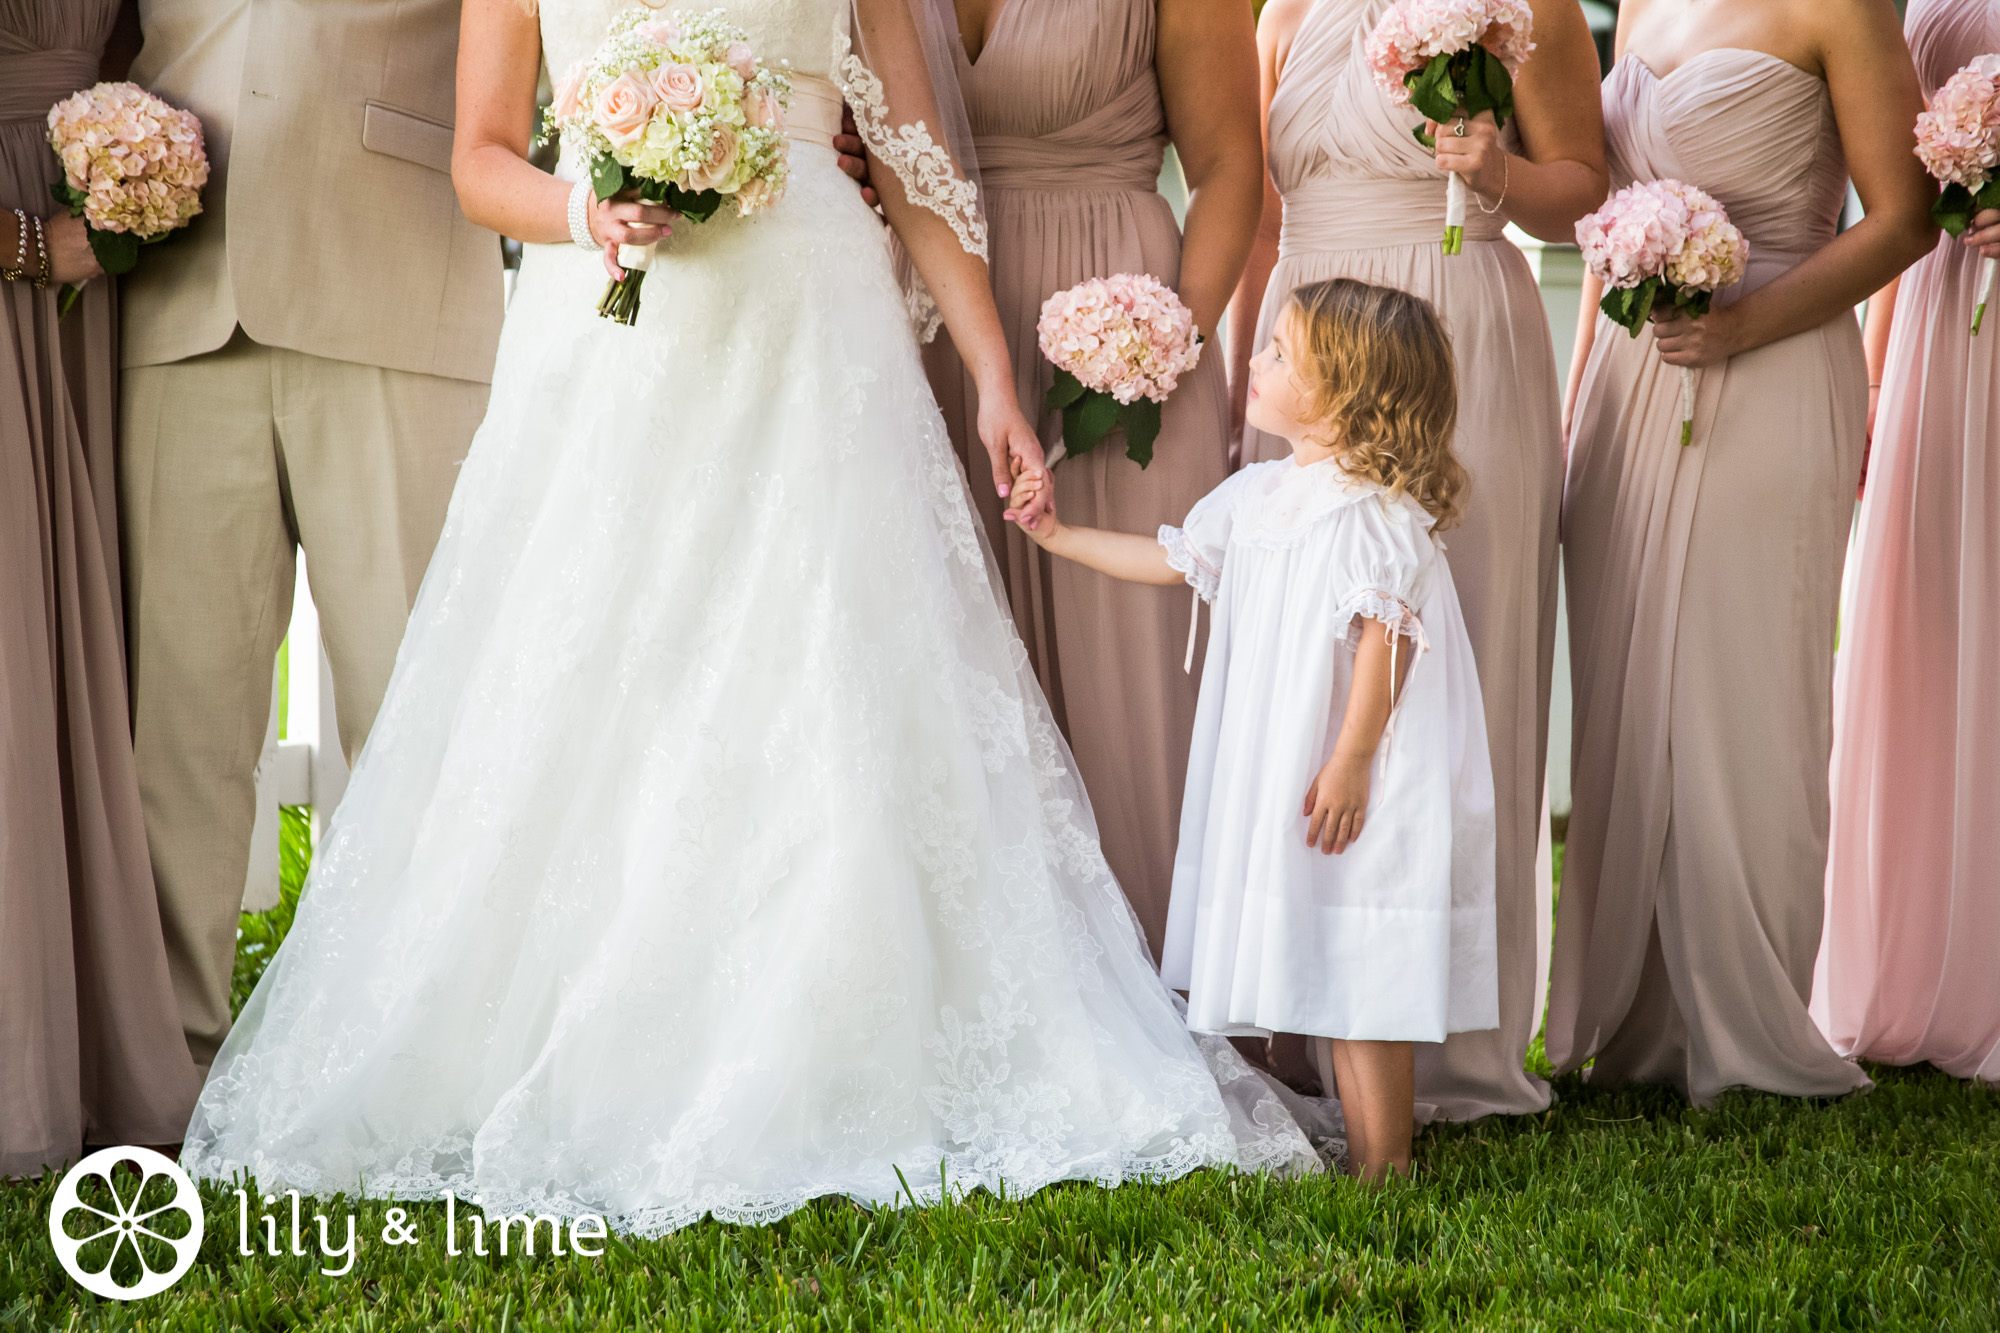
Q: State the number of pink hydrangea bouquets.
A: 5